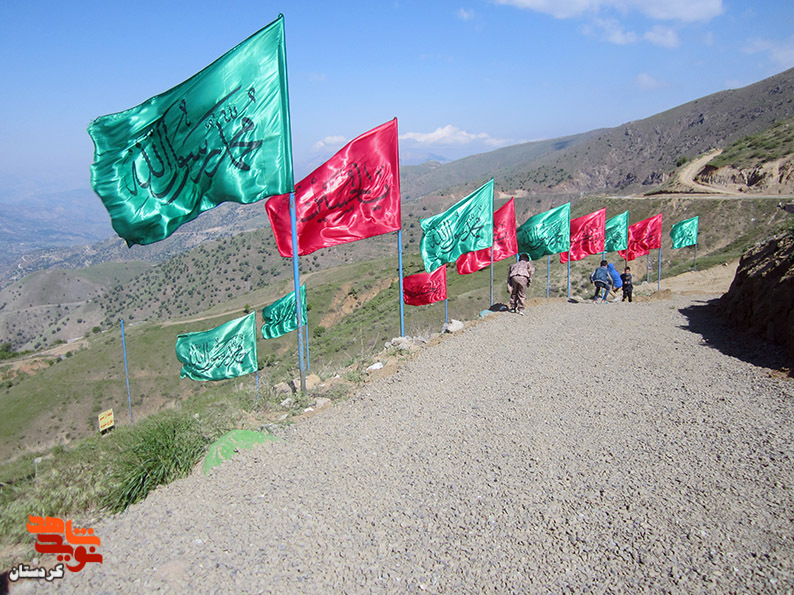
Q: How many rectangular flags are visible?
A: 12